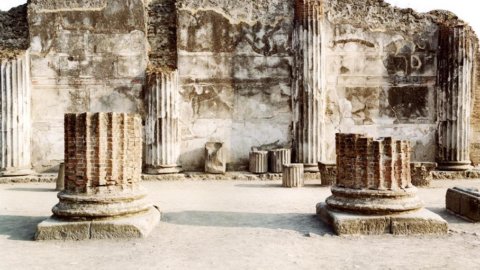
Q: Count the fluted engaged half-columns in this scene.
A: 4